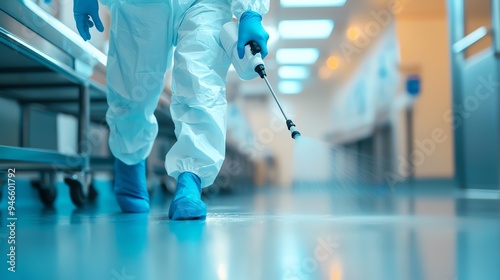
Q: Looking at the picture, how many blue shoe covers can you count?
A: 2